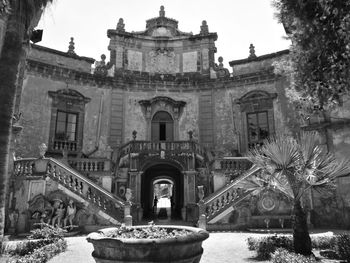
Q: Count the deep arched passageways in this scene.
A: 1